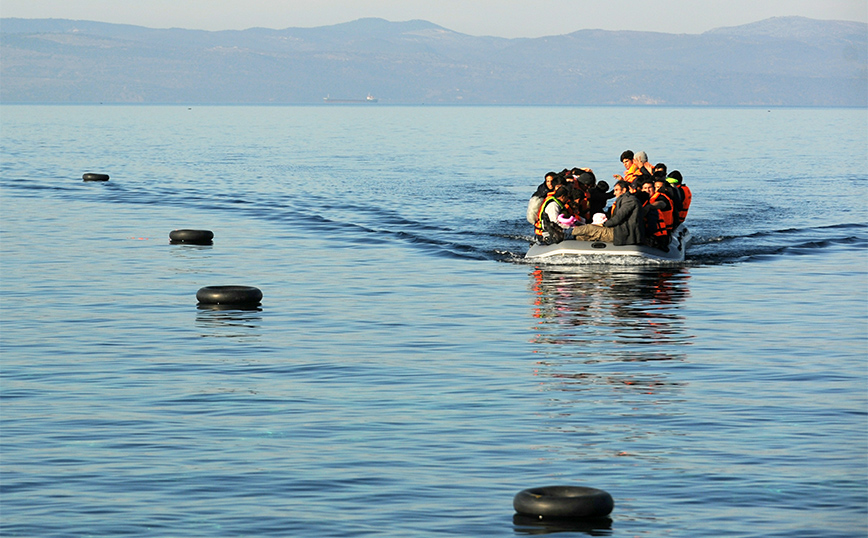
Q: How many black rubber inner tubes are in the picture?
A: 4